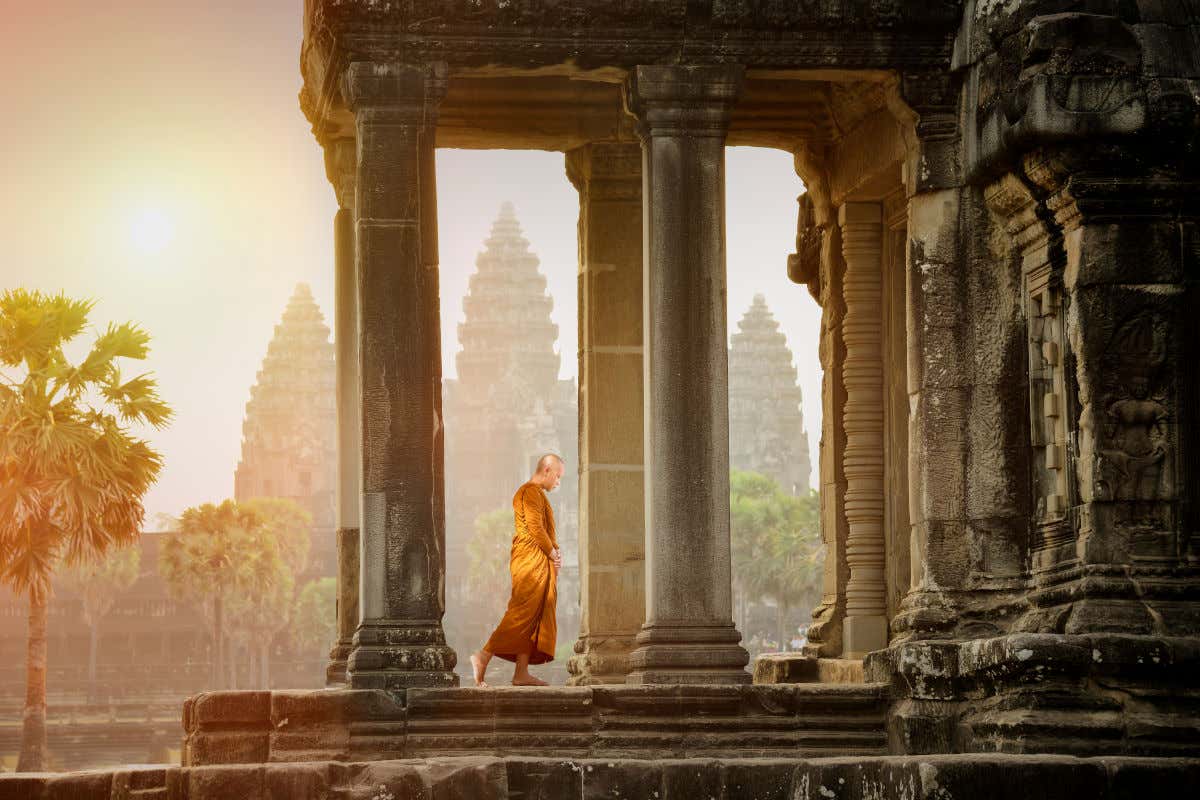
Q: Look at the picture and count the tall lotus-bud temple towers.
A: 3